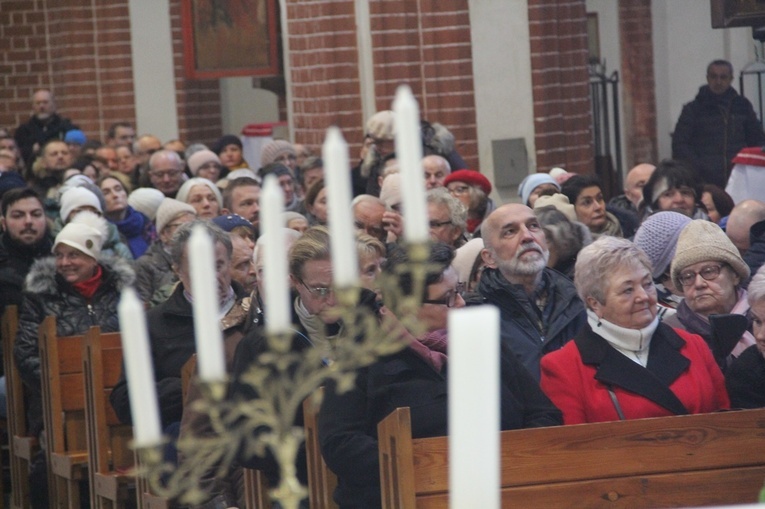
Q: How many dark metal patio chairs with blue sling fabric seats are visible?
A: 0